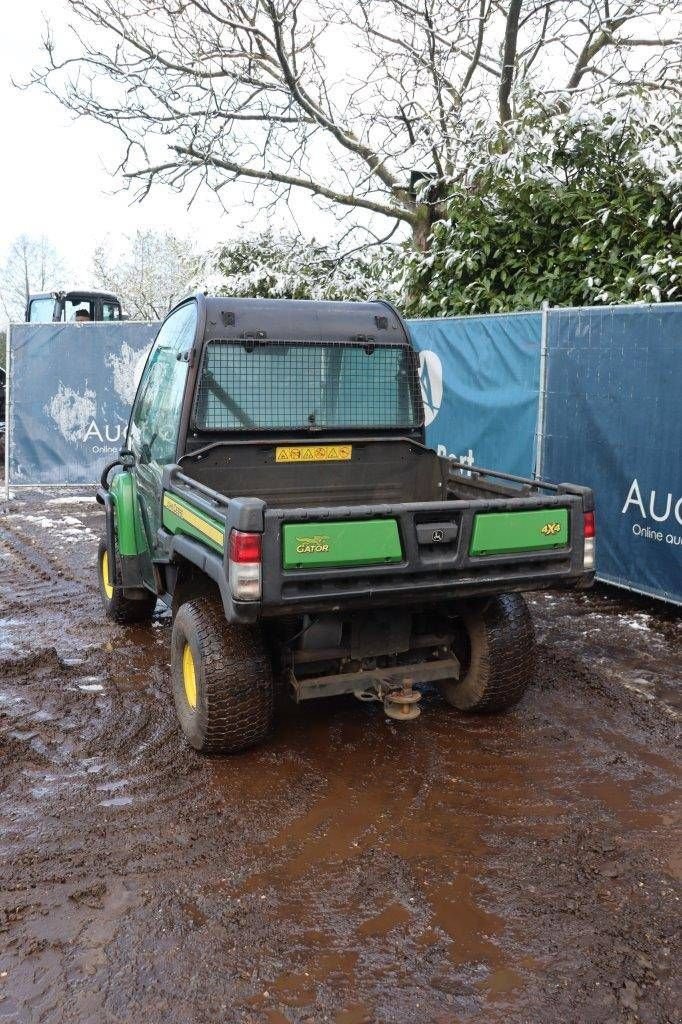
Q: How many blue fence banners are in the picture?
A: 3